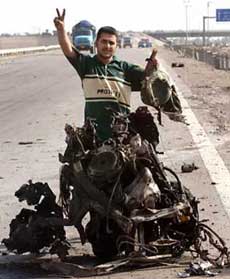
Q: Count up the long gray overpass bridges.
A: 1